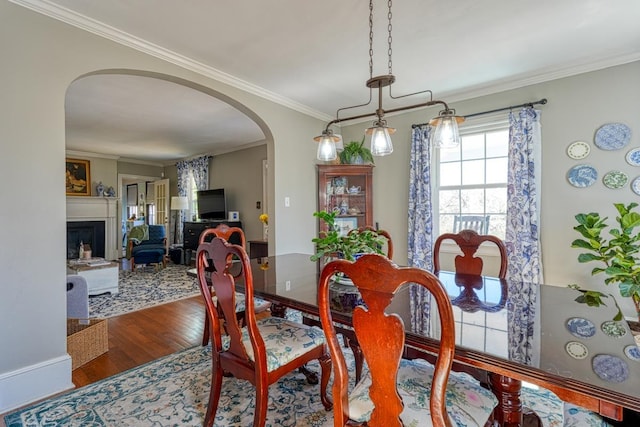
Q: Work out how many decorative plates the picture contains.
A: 6